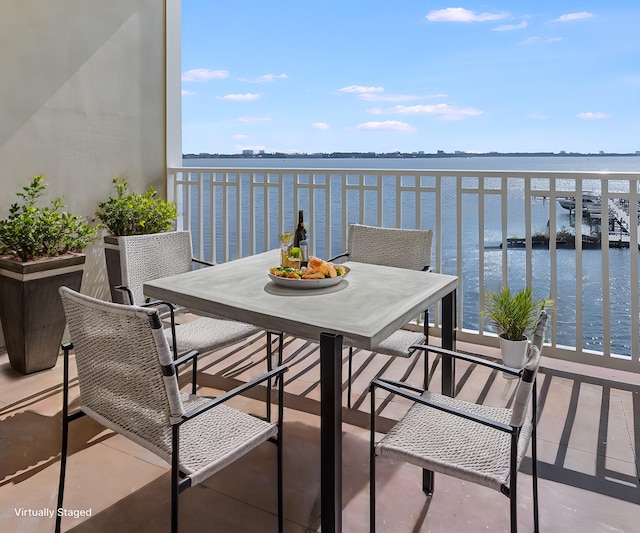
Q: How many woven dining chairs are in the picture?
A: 4